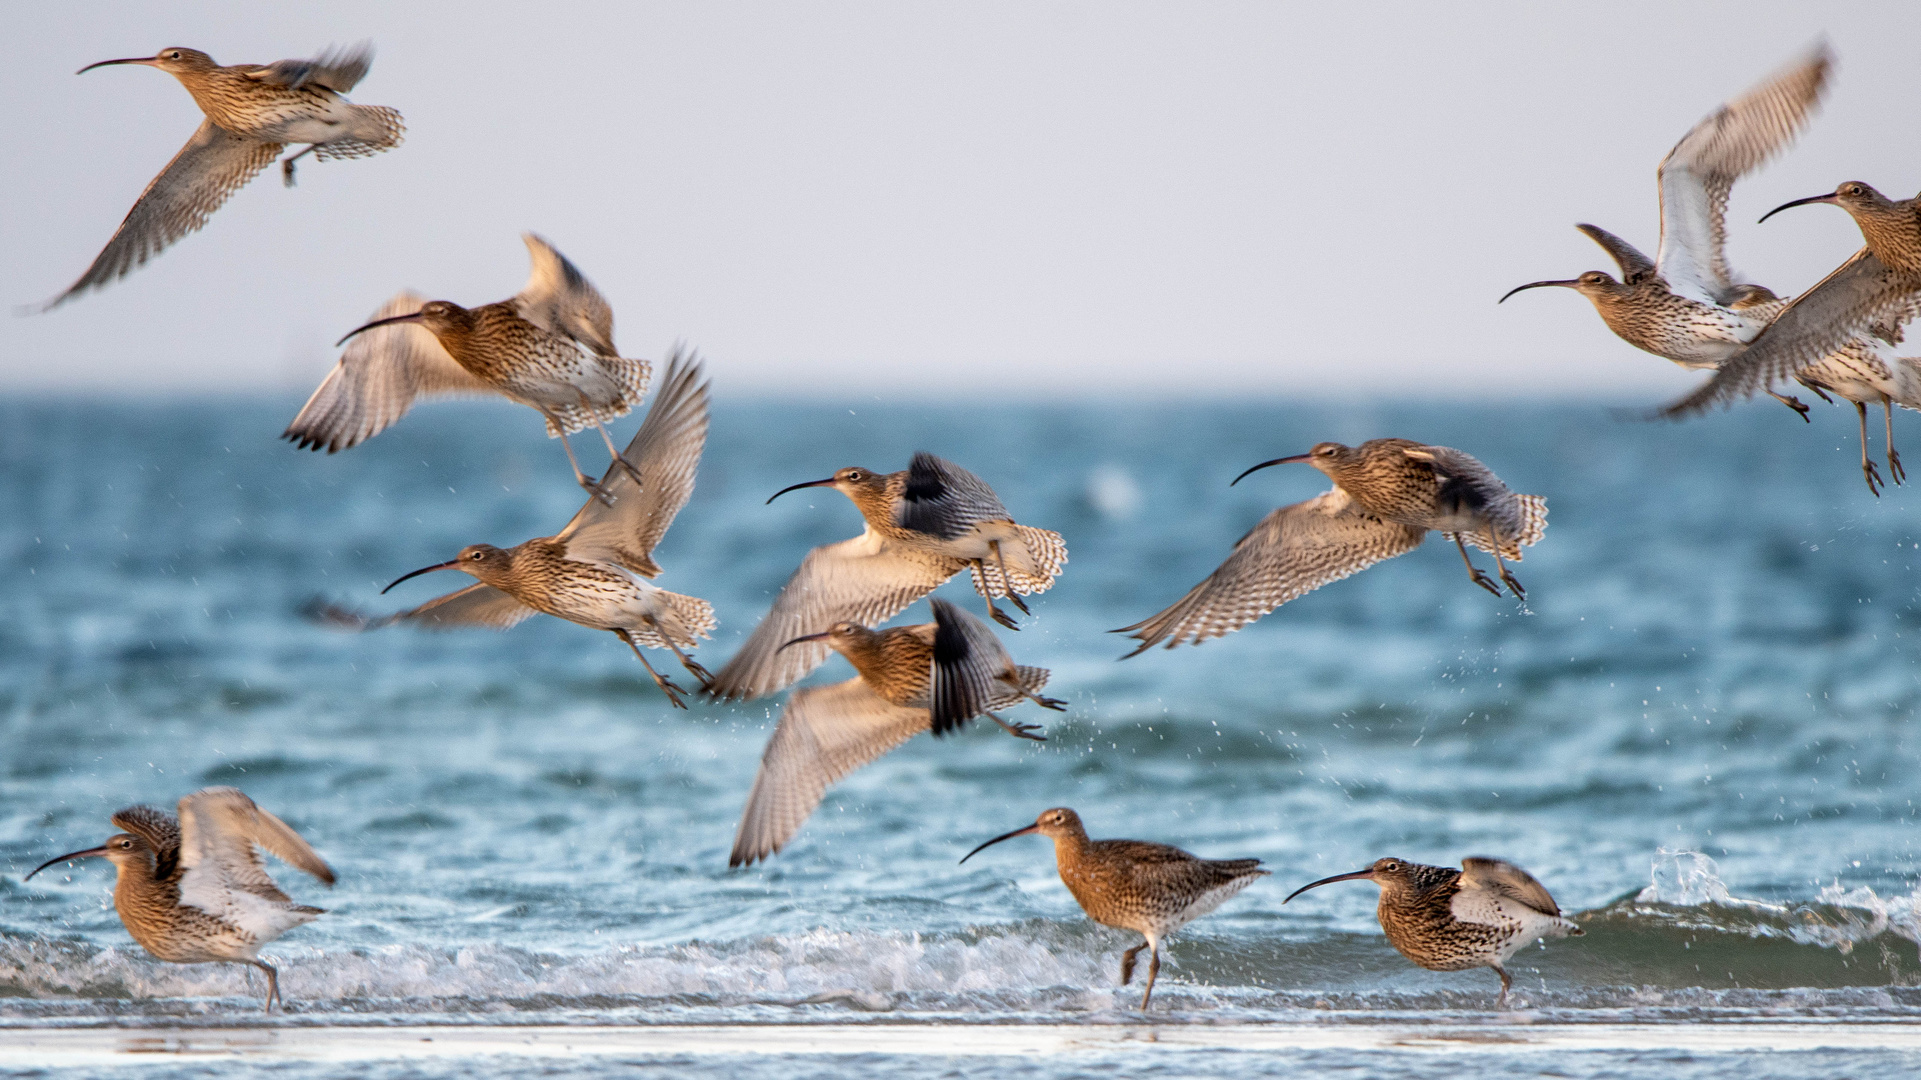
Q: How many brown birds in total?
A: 12